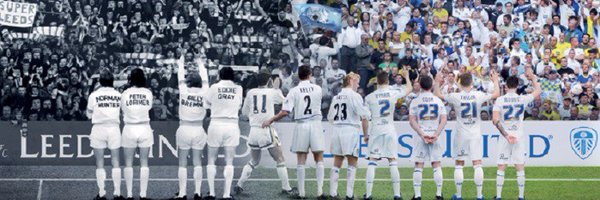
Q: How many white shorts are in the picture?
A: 11